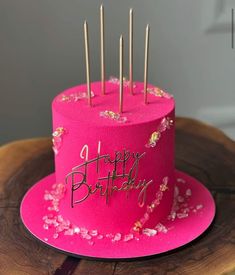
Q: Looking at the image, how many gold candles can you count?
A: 5